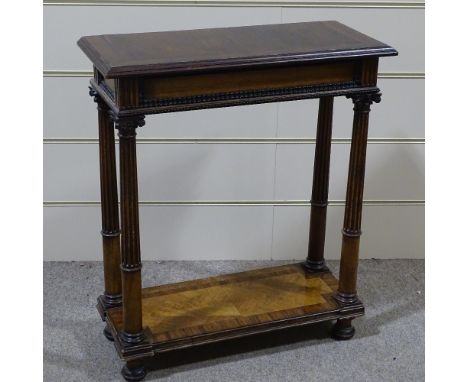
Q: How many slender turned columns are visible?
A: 4